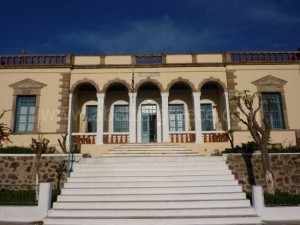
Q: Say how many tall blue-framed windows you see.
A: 6